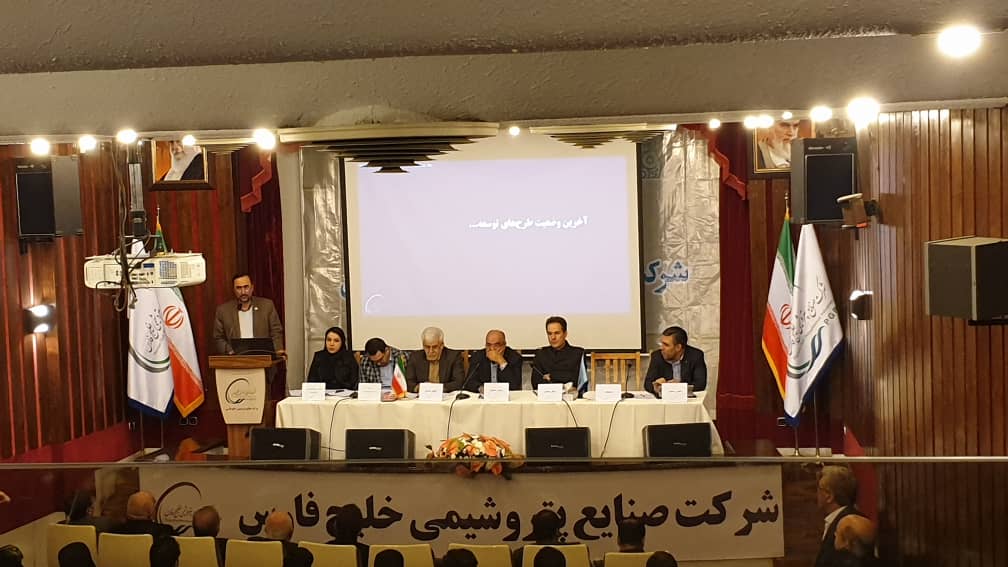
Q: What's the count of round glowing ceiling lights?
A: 13